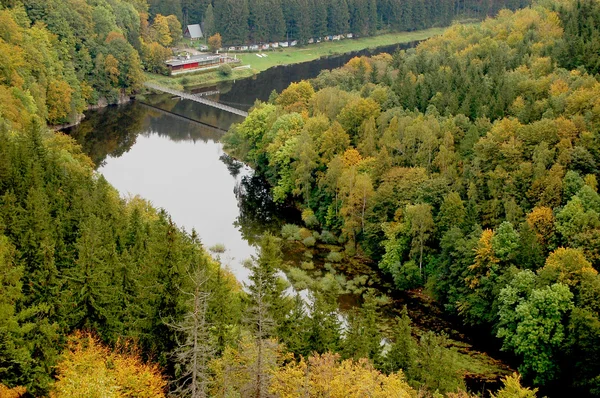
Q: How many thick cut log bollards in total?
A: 0